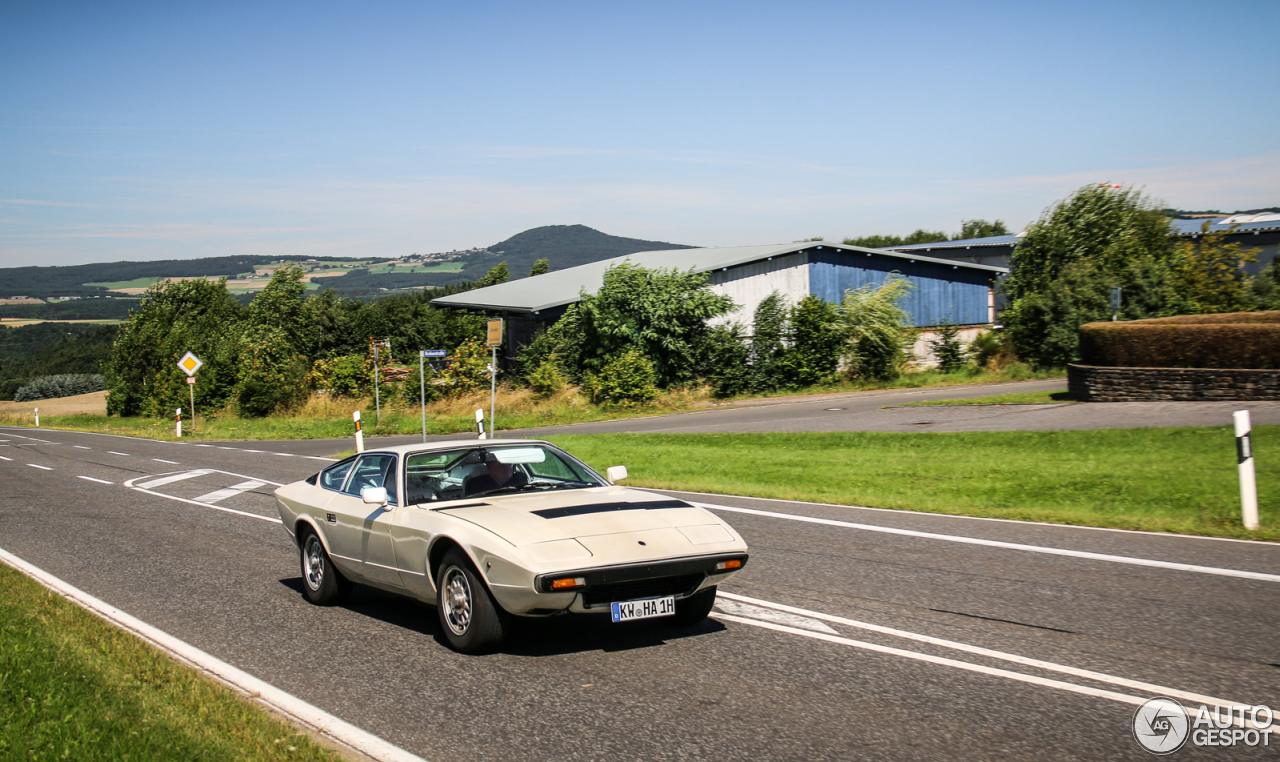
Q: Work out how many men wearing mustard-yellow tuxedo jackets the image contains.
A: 0